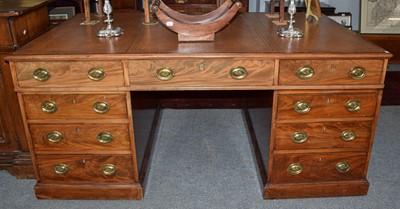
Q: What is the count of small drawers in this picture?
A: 8